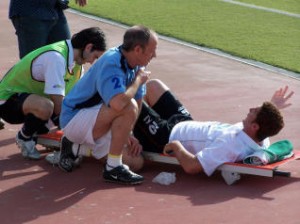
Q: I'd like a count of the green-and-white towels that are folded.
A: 1